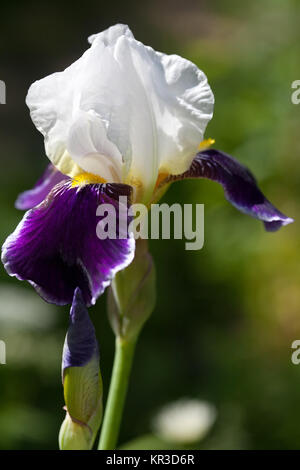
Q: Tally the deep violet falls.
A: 3